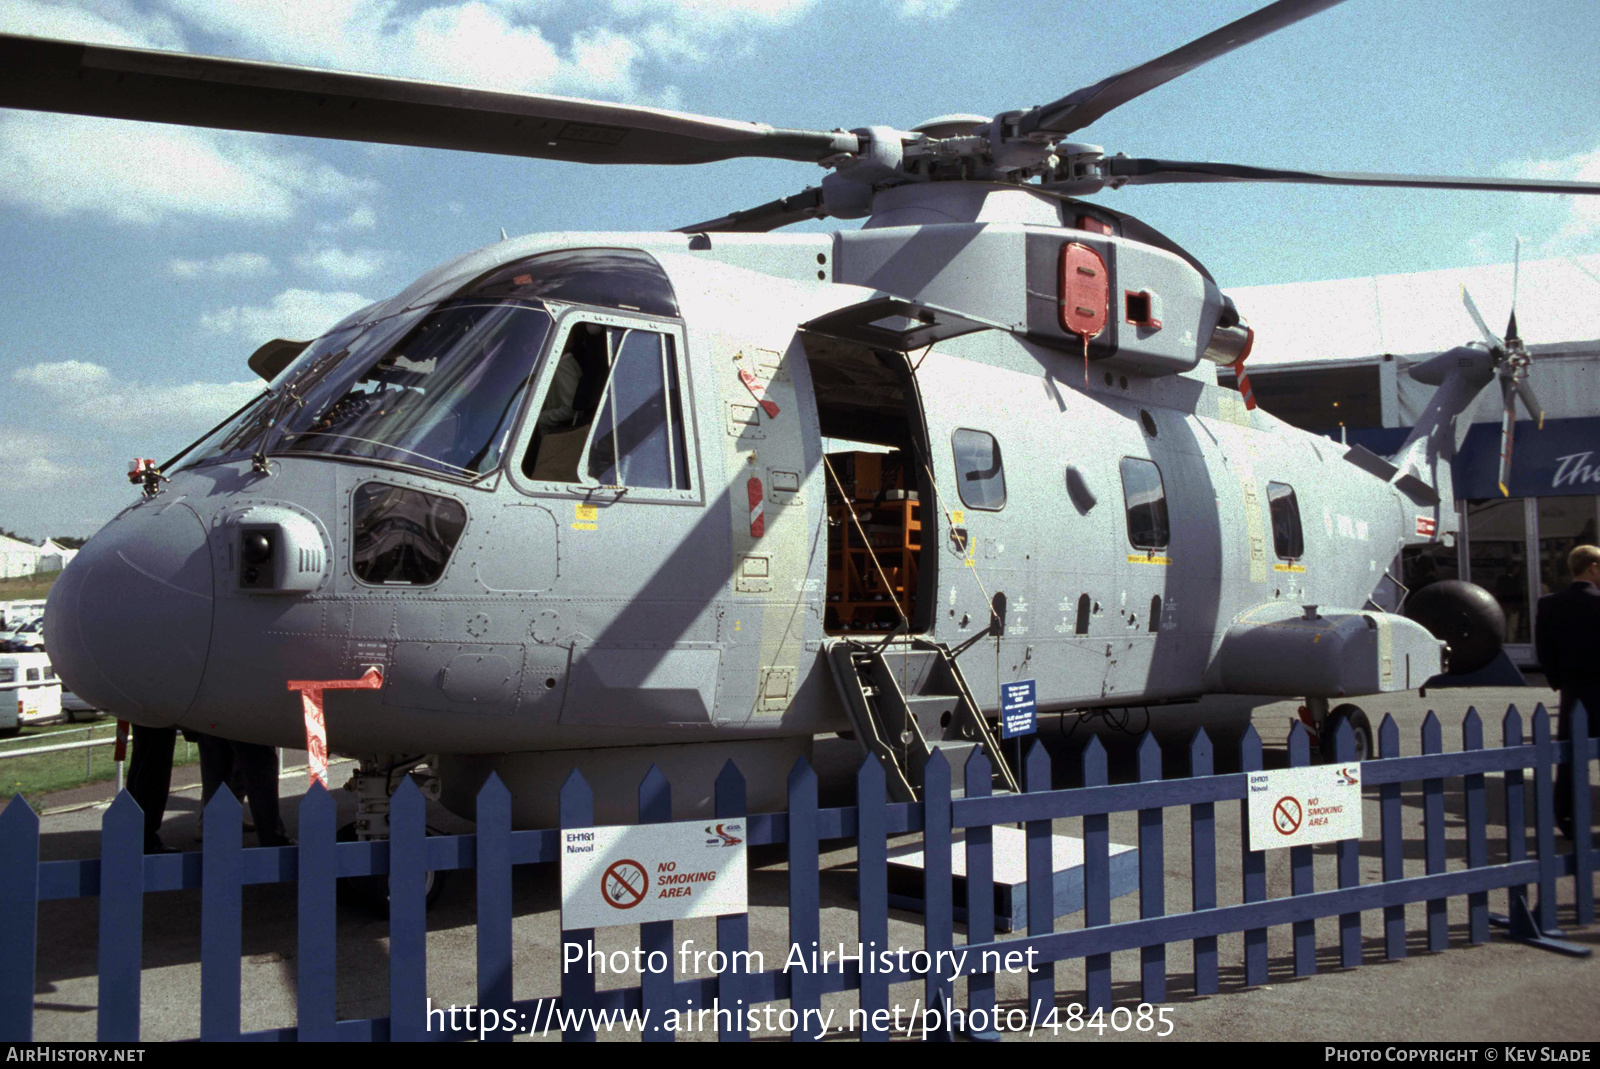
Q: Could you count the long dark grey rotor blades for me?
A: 4